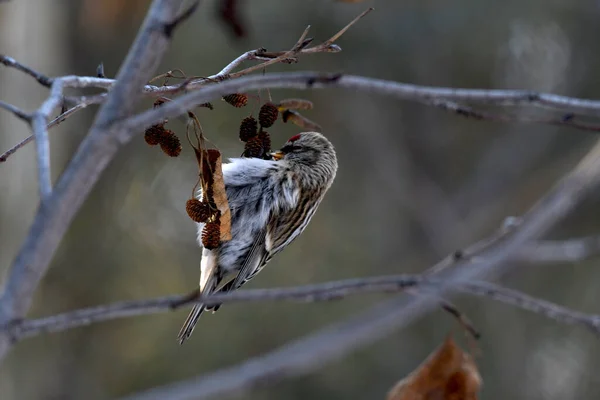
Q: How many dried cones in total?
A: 9